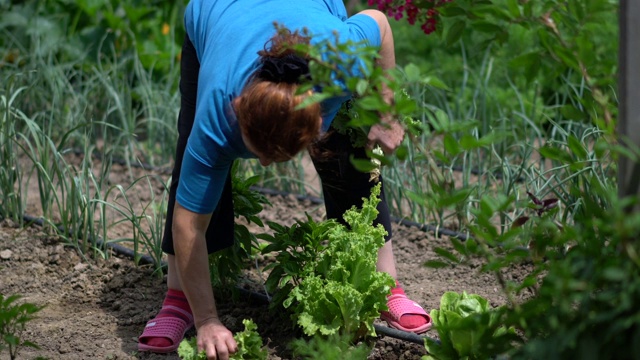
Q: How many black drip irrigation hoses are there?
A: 3